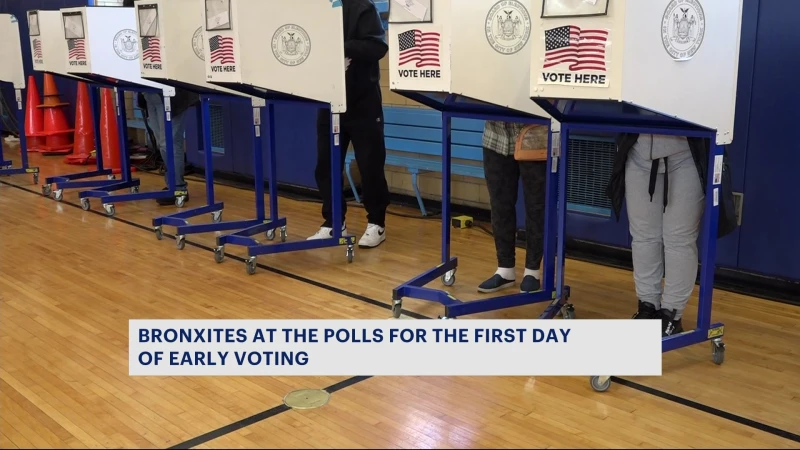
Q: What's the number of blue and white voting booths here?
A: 7